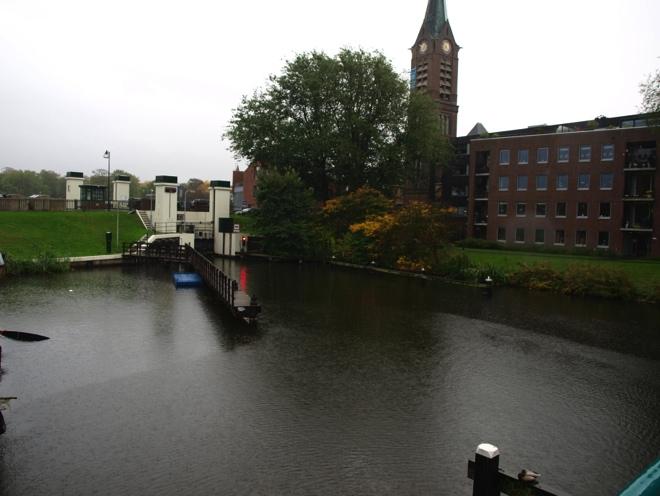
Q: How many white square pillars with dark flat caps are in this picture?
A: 4